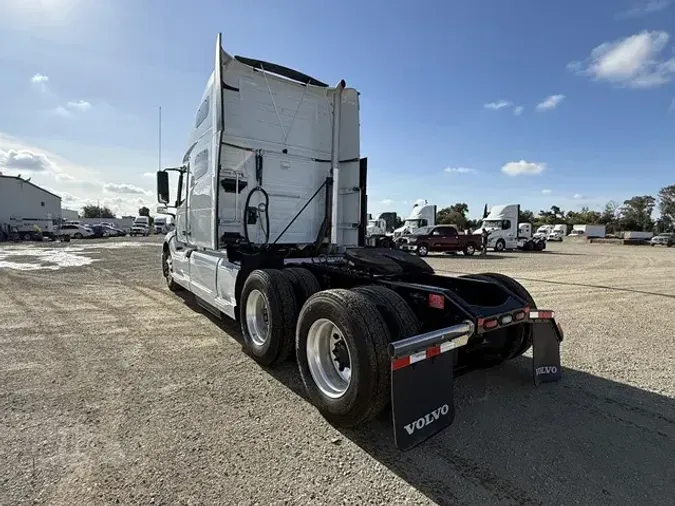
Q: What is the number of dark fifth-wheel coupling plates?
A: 1